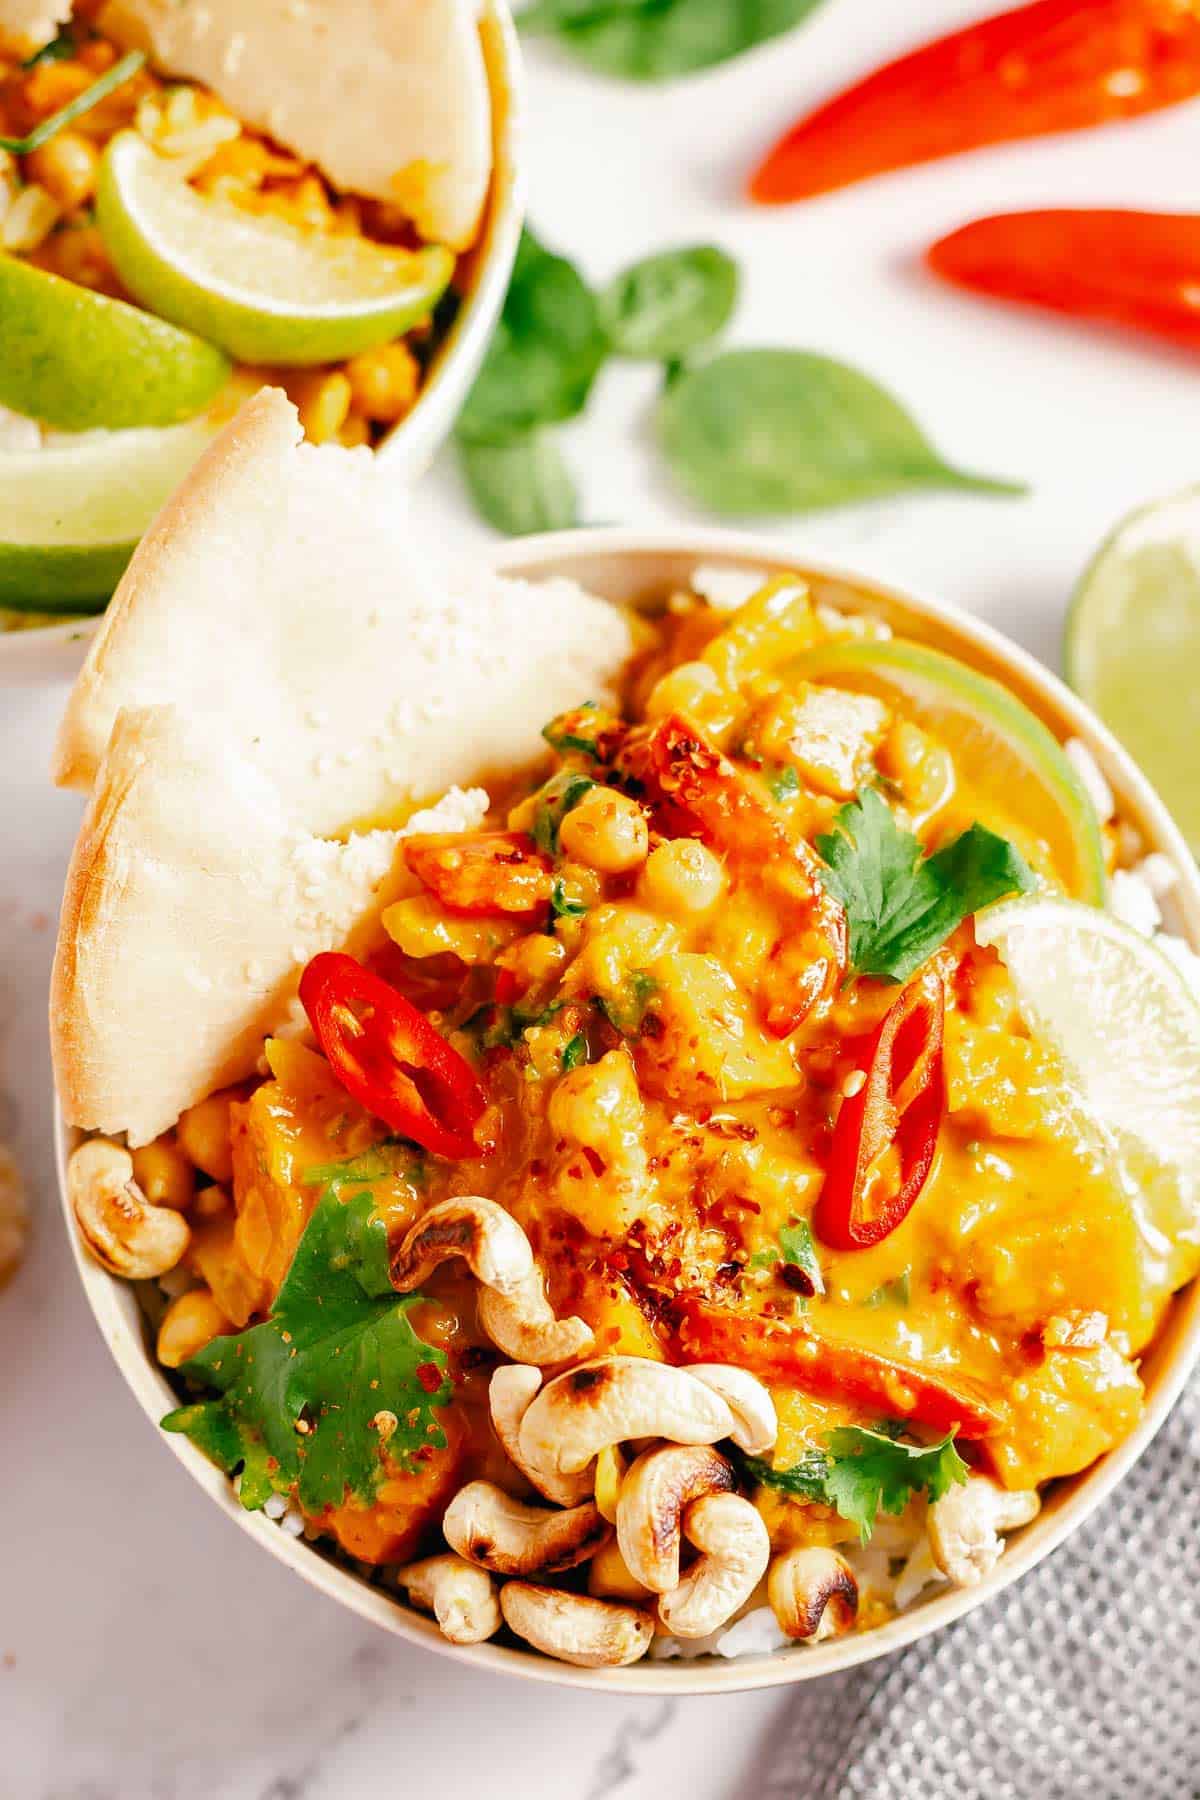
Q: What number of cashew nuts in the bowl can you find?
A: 13